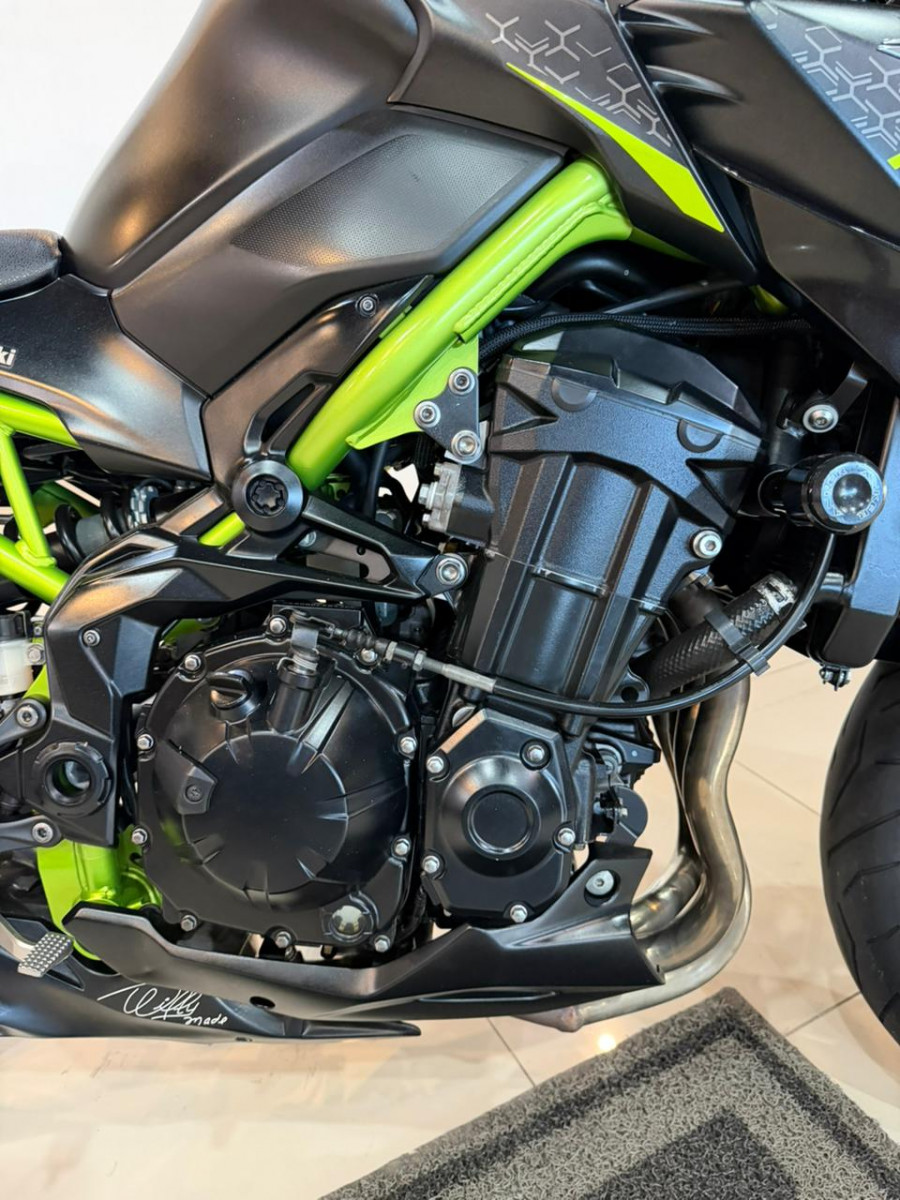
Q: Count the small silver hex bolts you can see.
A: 15